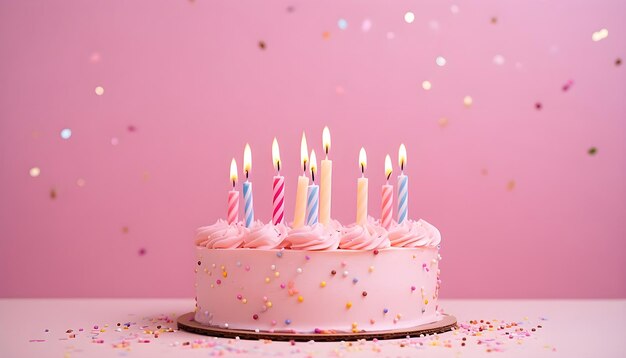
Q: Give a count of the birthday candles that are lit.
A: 9